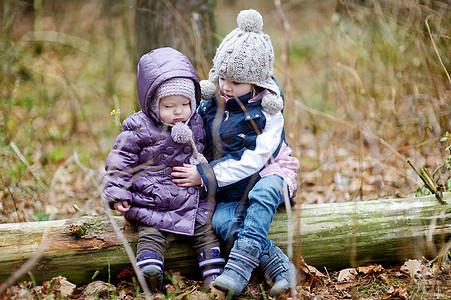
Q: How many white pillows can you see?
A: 0